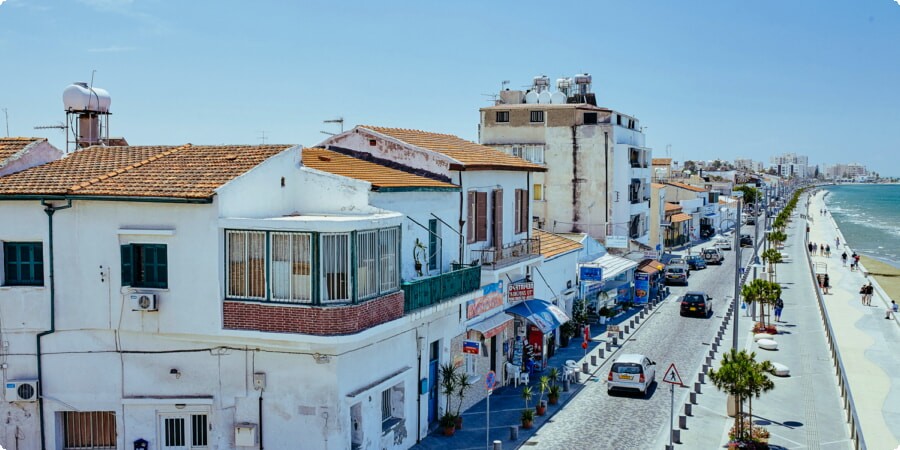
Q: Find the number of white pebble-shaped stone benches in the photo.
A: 3